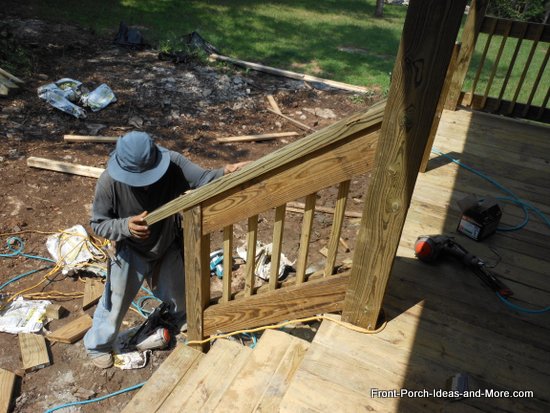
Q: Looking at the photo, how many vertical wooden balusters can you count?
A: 11